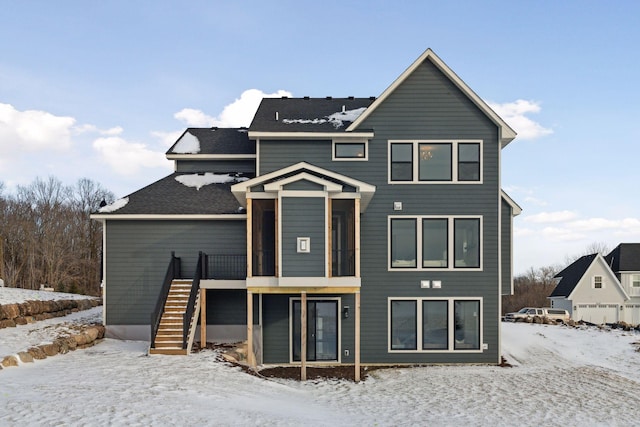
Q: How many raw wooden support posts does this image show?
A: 4